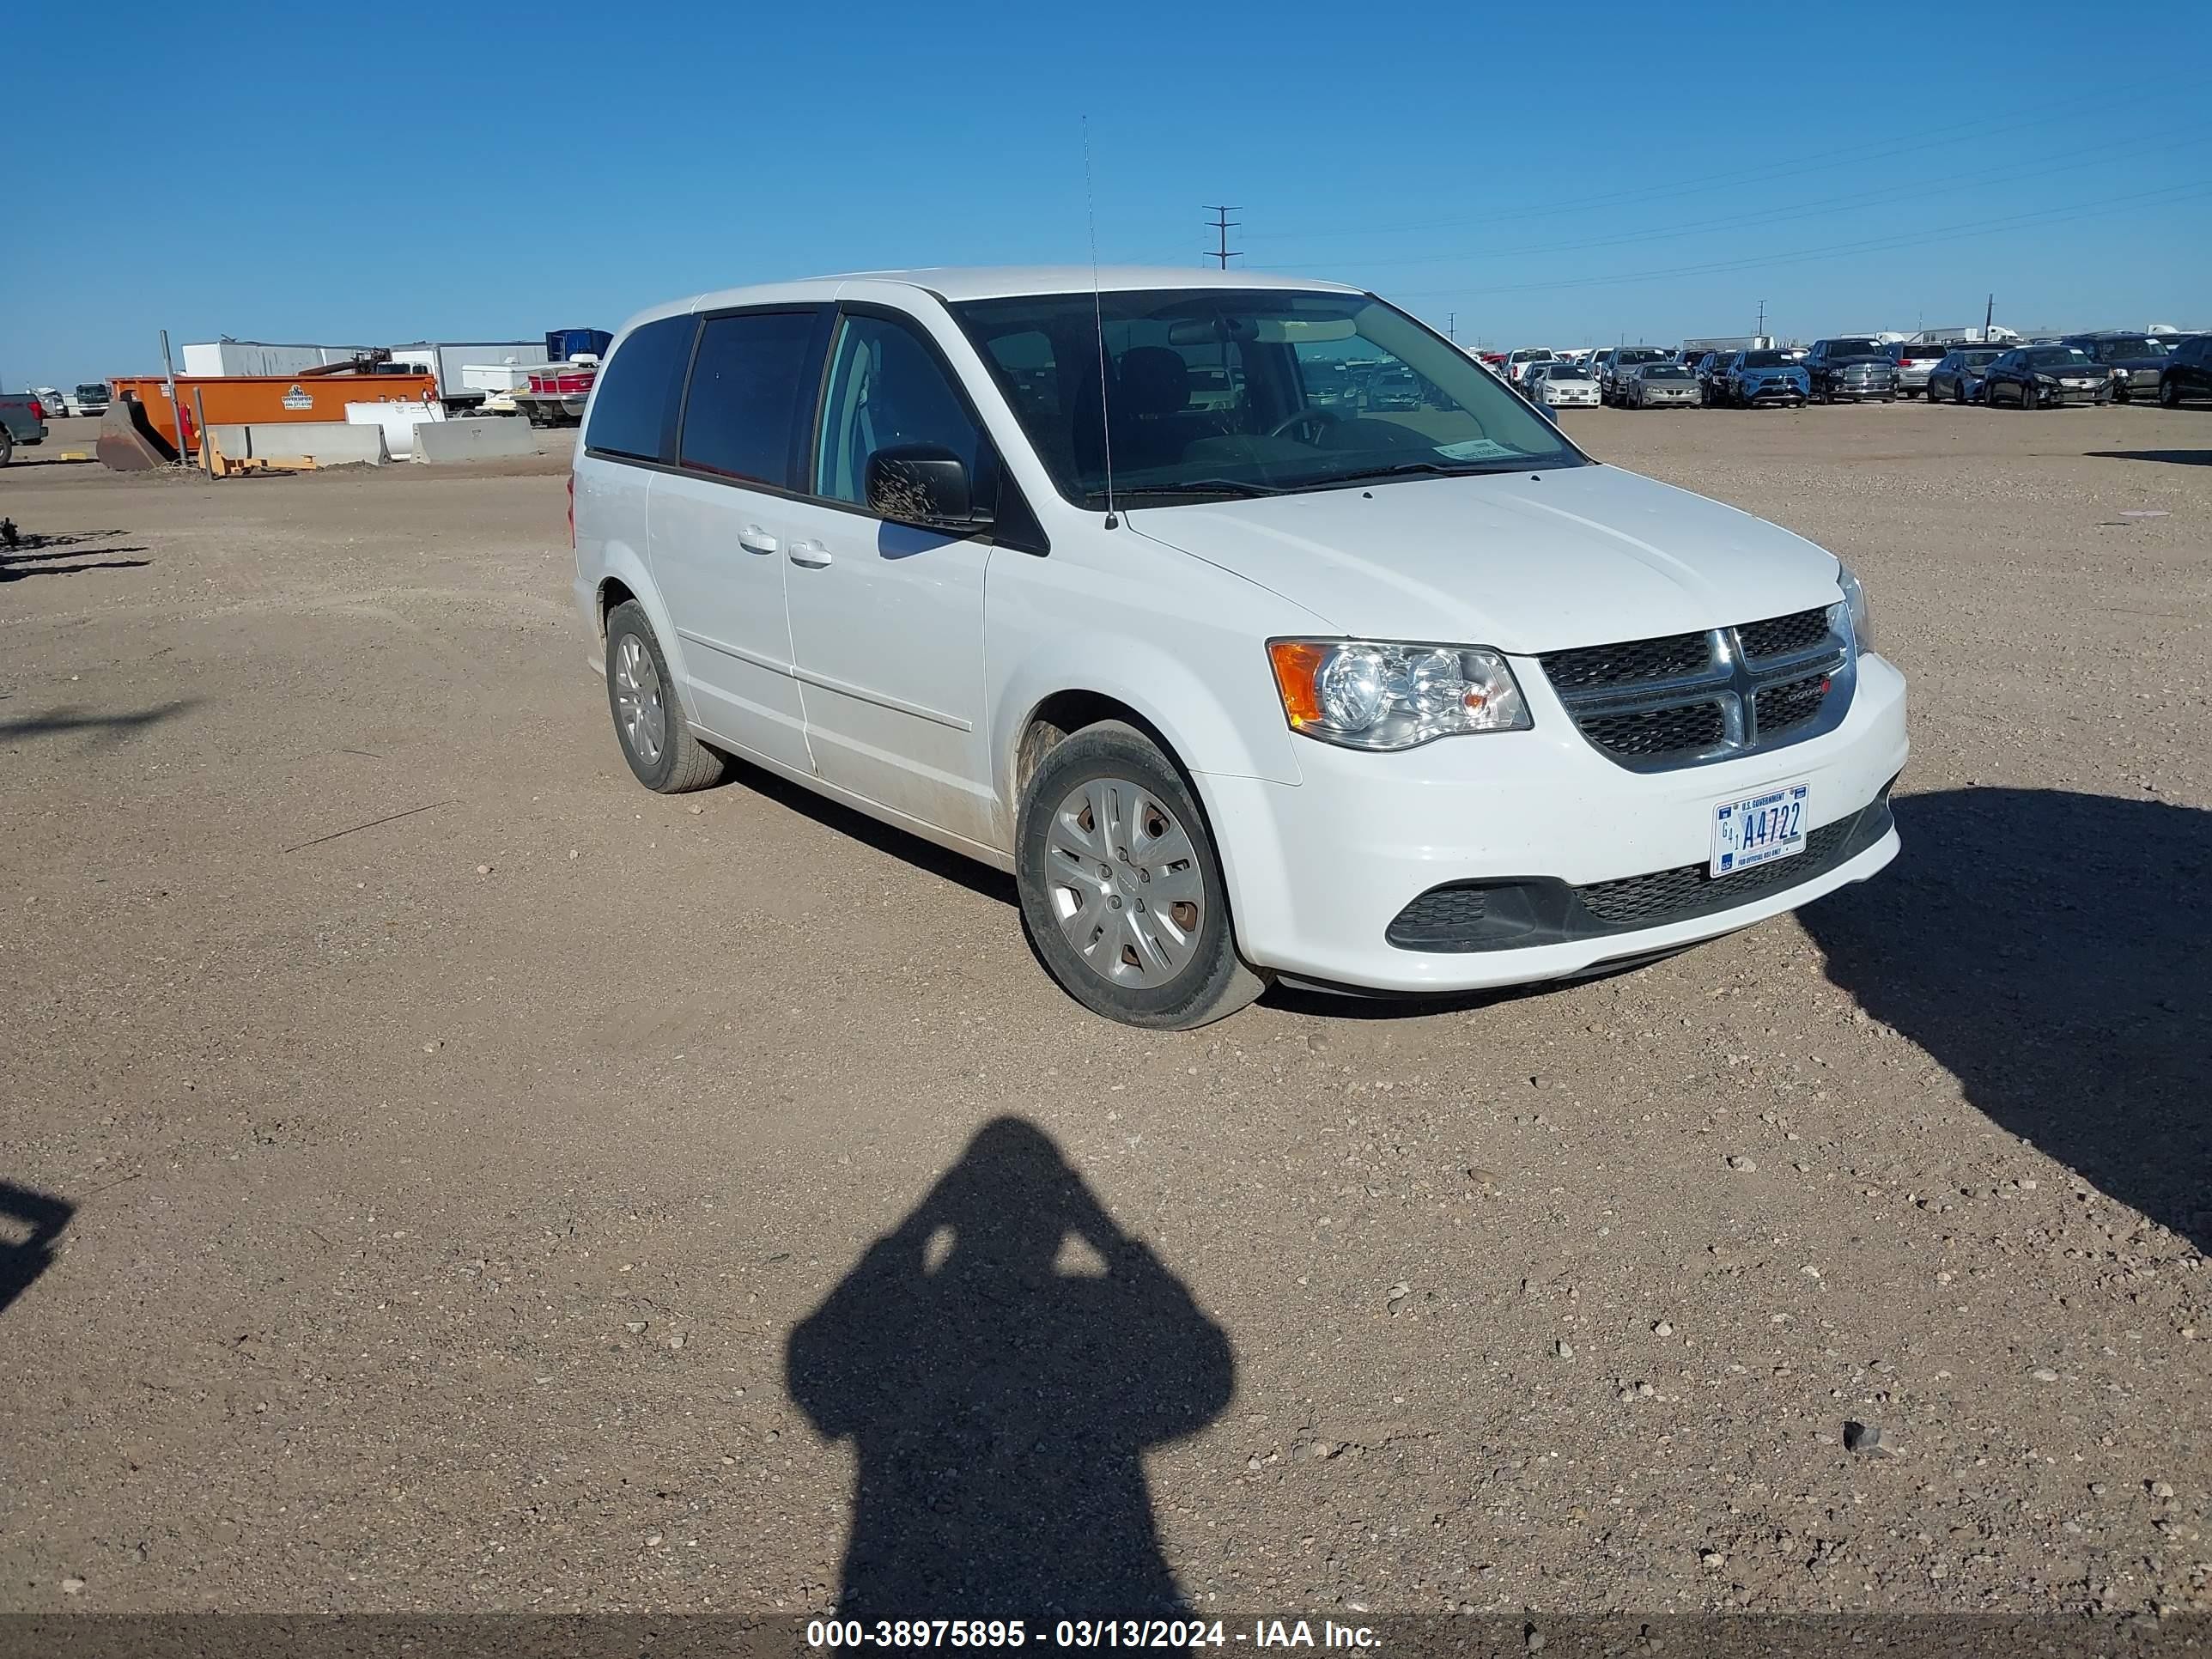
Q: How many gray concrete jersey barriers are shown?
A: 2